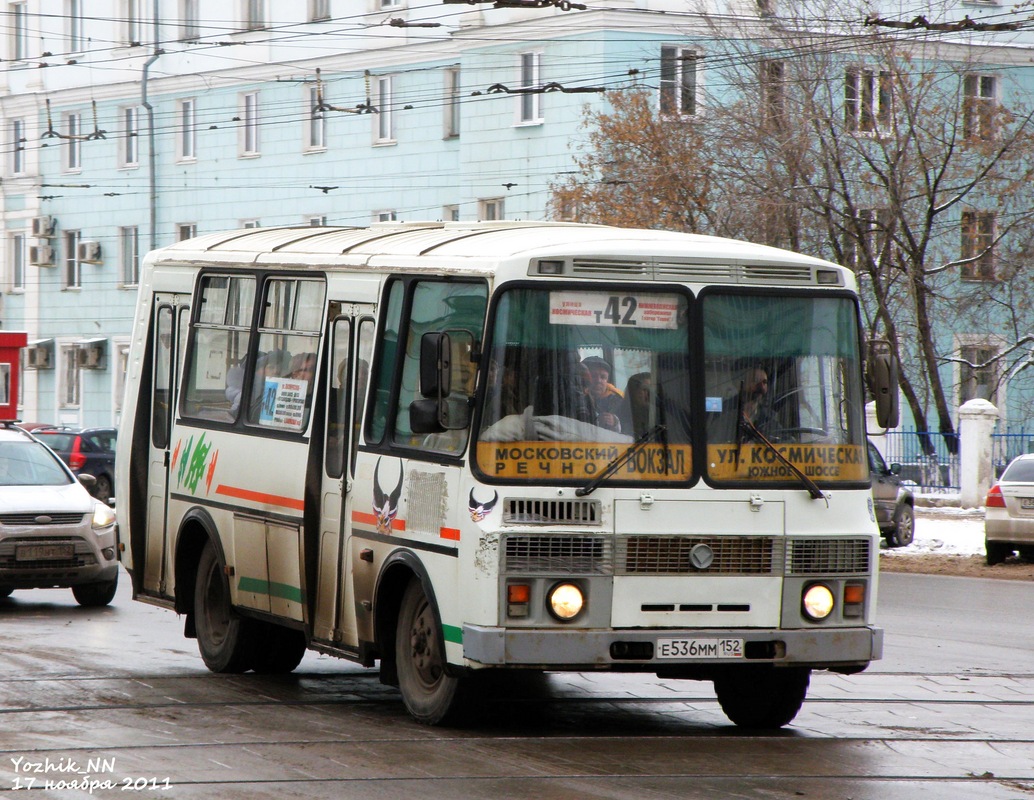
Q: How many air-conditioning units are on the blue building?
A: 5